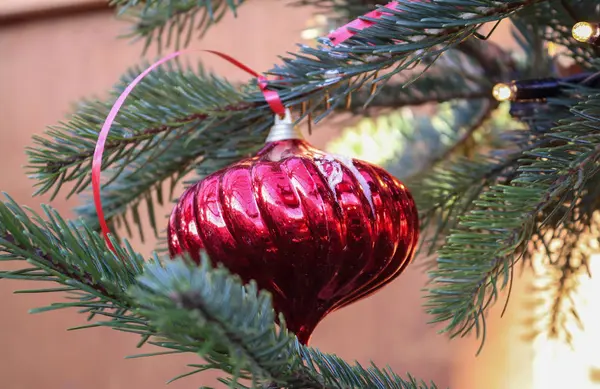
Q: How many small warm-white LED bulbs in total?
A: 2